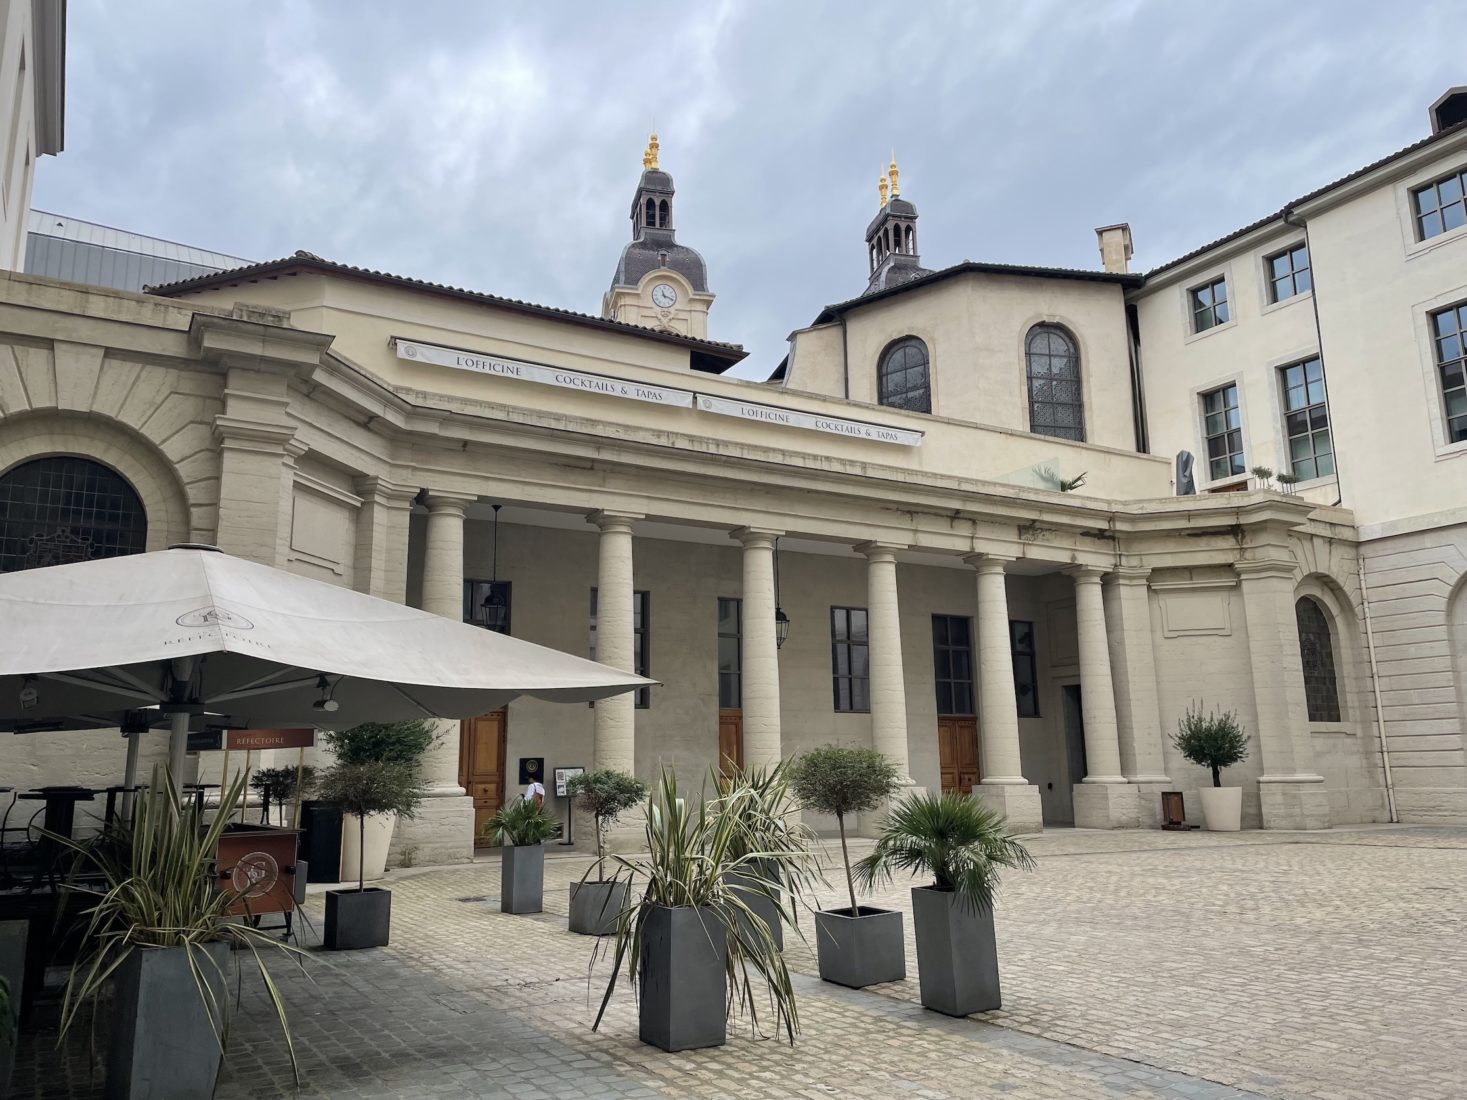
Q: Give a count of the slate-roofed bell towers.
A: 2